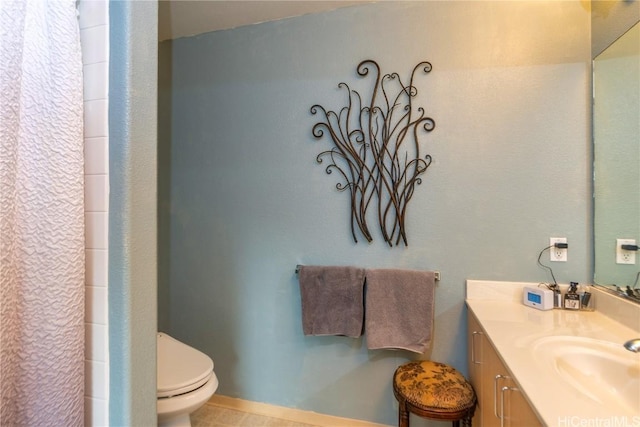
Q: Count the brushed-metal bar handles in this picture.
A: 3